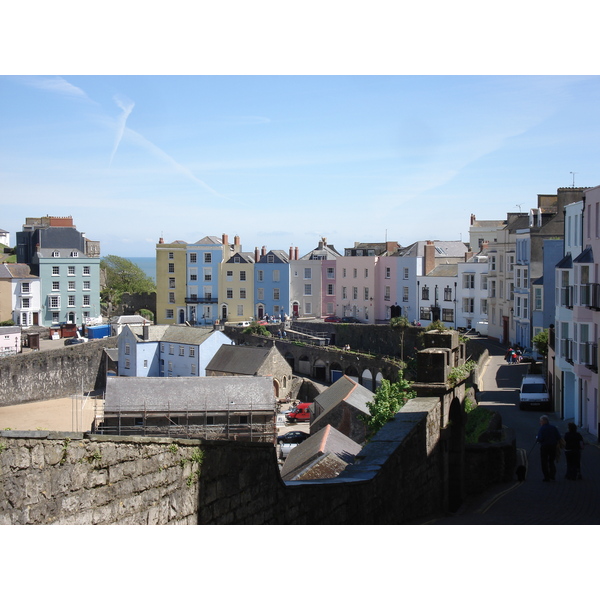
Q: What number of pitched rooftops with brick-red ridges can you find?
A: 2